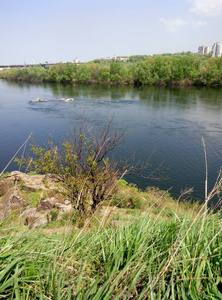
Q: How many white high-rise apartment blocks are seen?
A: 2